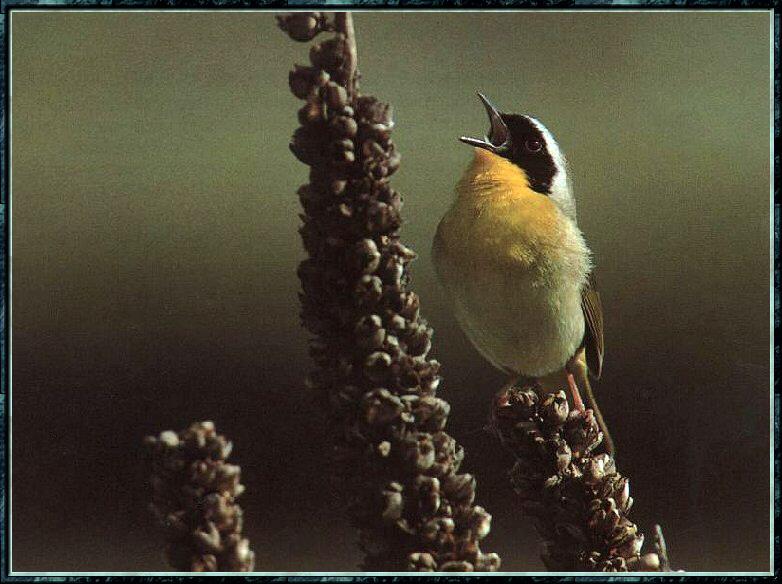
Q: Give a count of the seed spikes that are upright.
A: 3